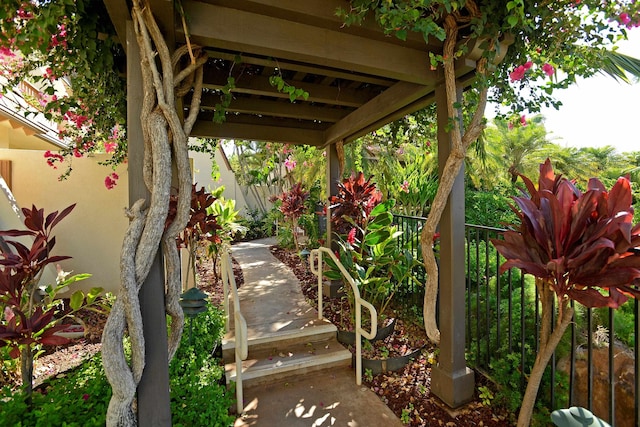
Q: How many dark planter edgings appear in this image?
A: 2